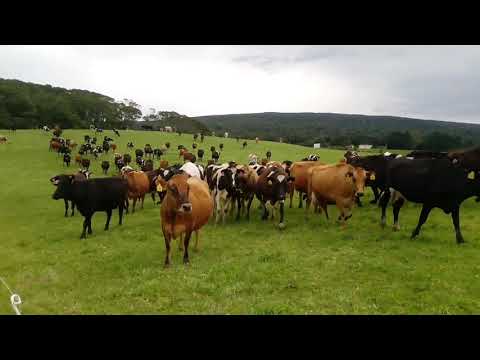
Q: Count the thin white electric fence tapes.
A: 1